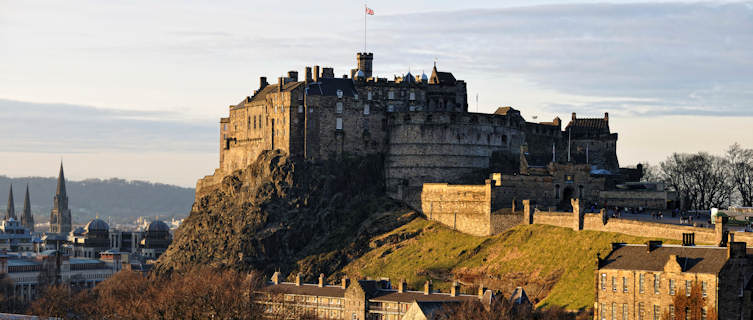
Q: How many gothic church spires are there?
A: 3